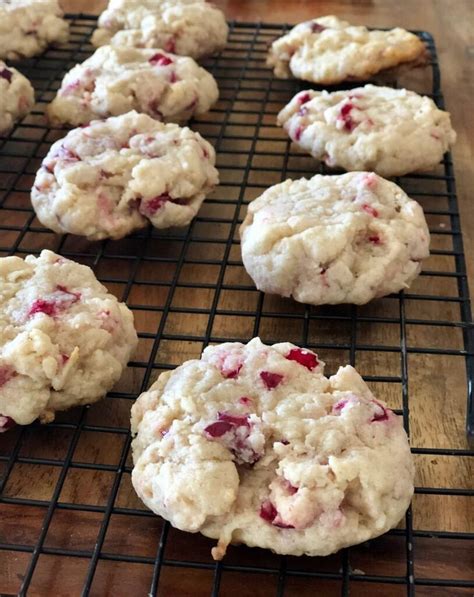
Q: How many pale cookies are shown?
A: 10